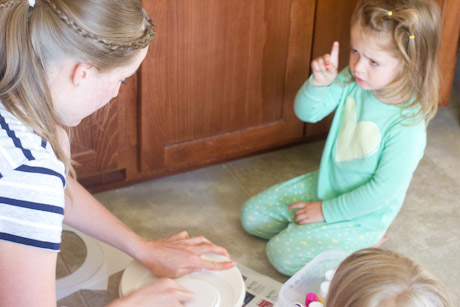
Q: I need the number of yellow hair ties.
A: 2